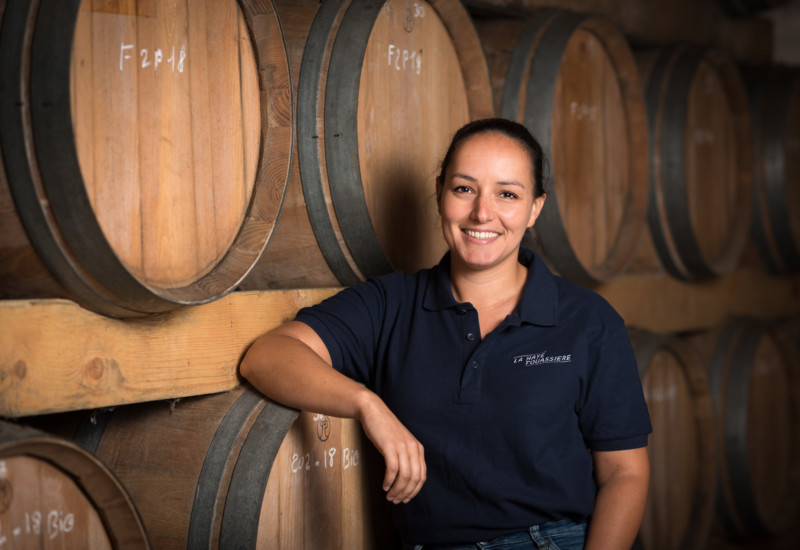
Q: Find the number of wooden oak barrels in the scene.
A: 9